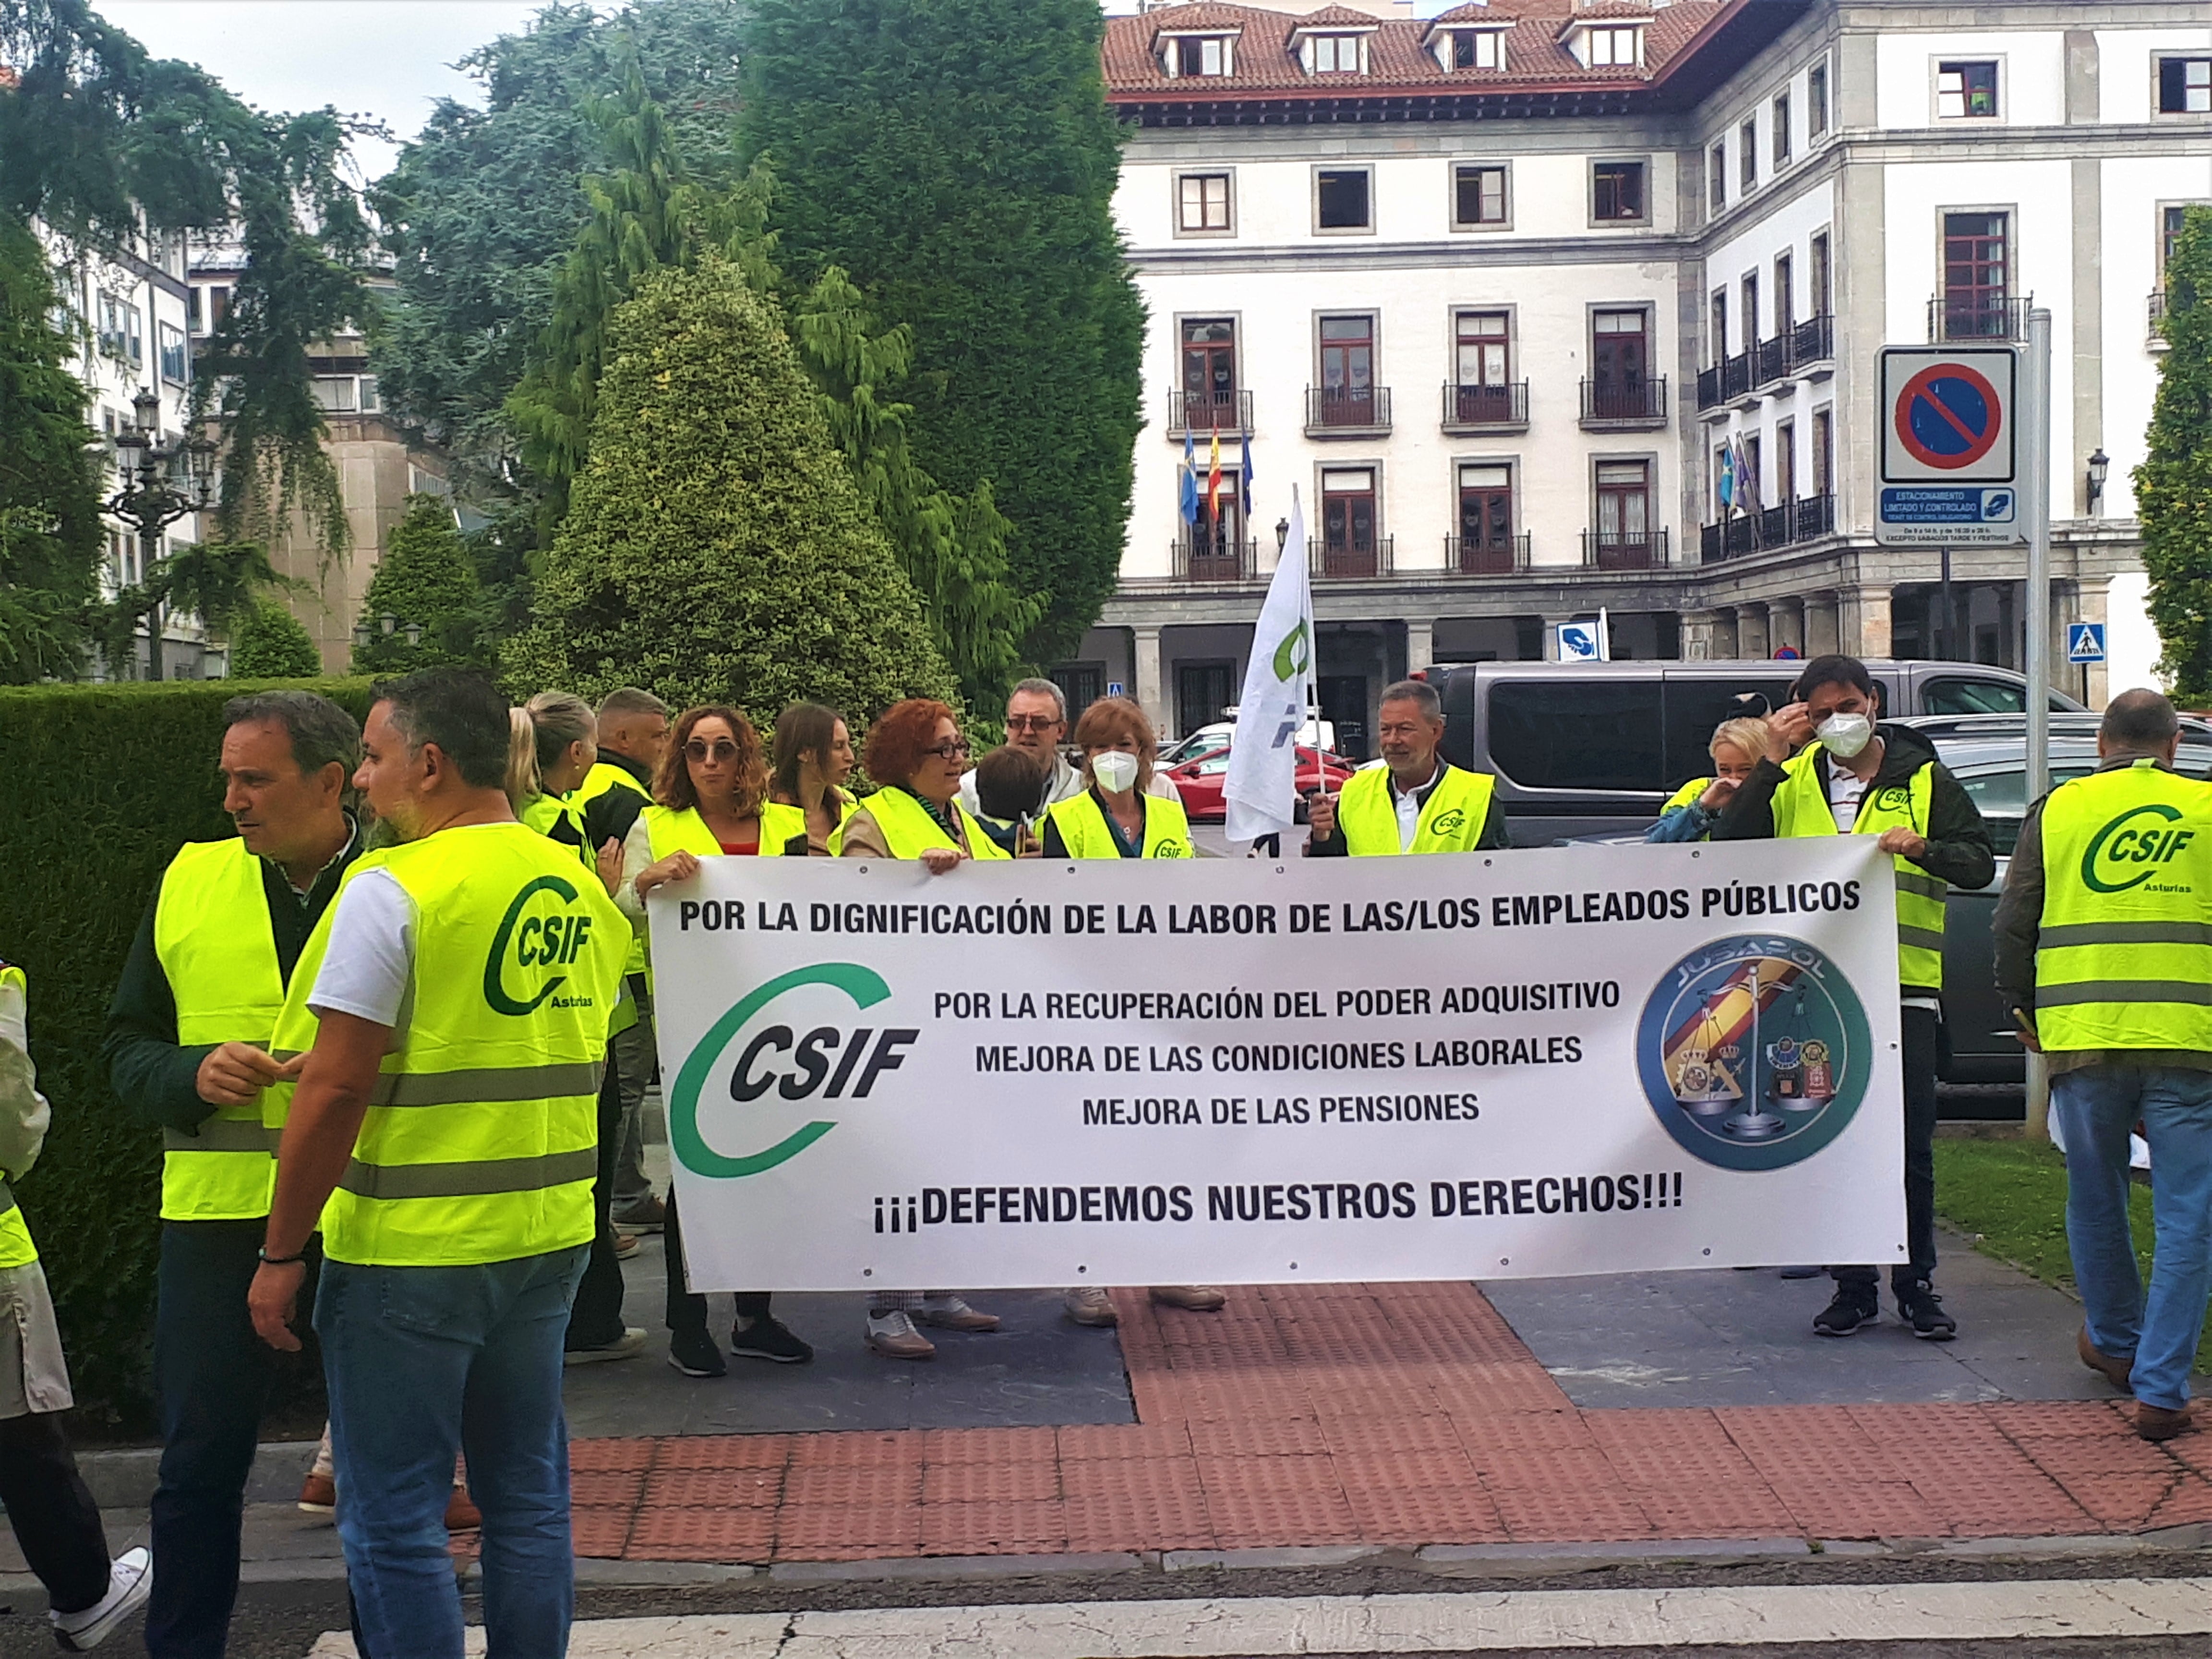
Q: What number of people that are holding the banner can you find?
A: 3